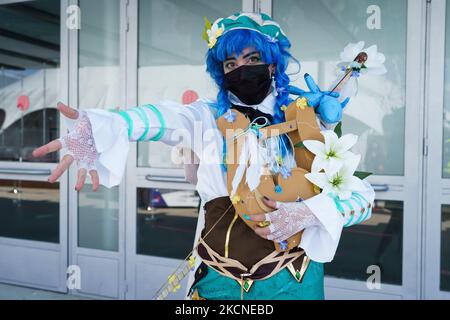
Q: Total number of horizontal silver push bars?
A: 3